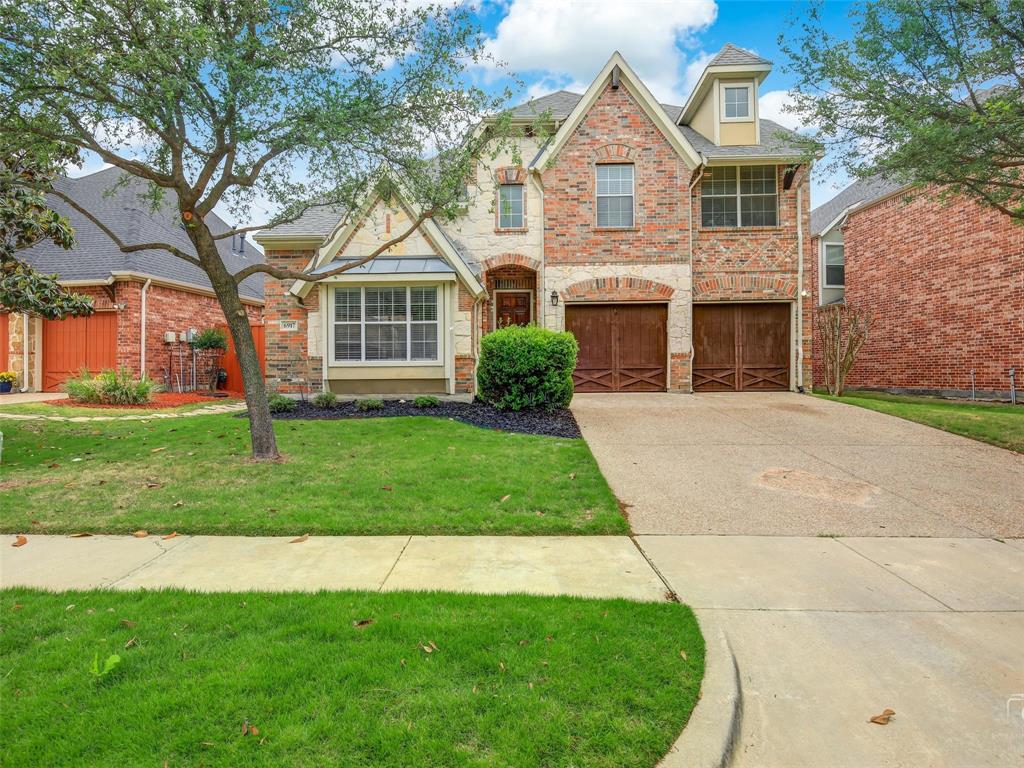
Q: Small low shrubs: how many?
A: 4